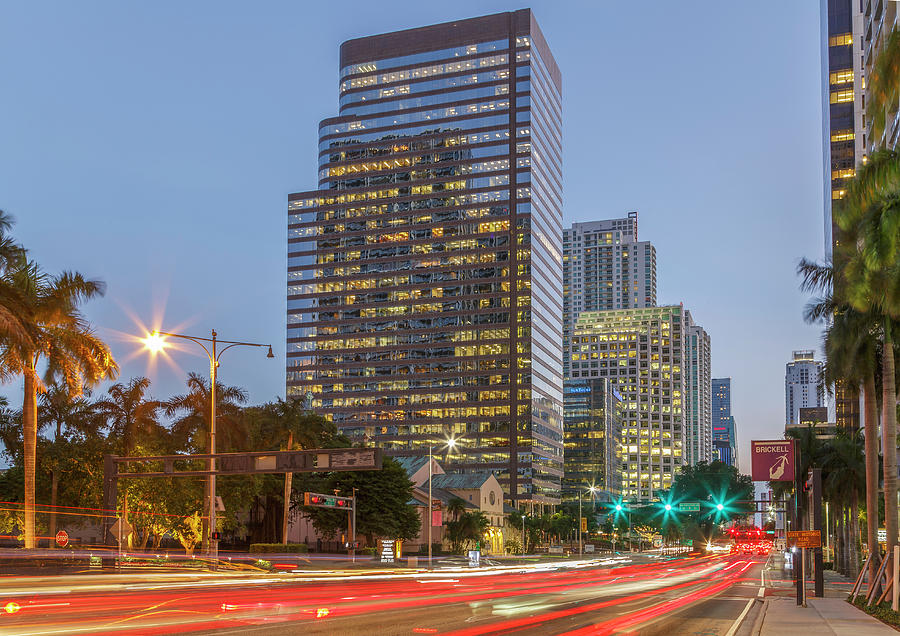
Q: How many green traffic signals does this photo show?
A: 3